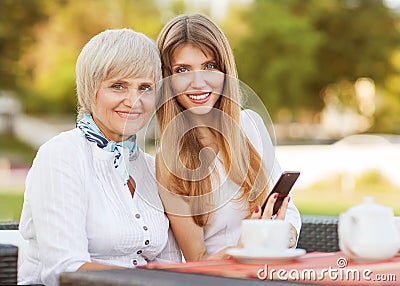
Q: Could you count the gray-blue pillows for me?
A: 0